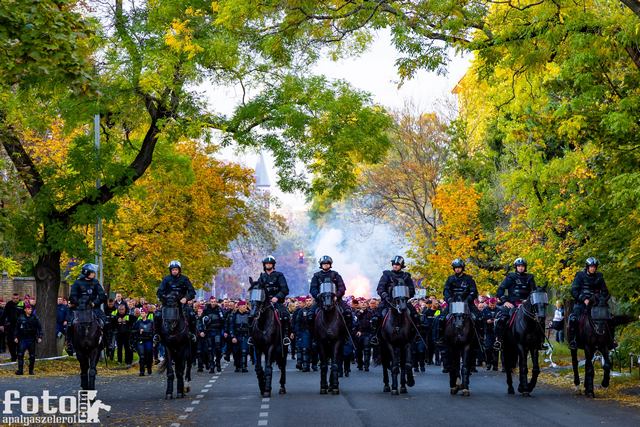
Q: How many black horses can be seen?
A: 8